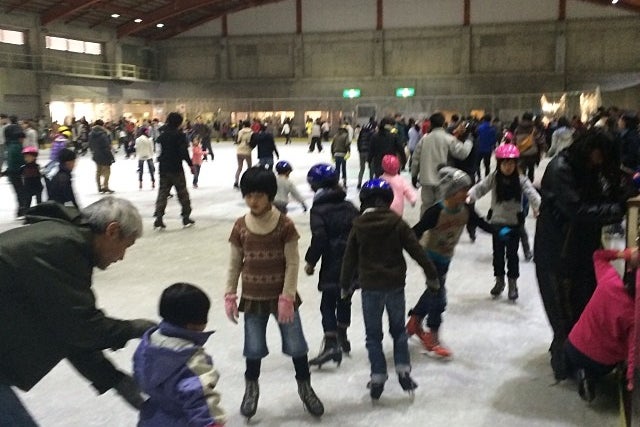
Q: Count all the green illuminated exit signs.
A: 2